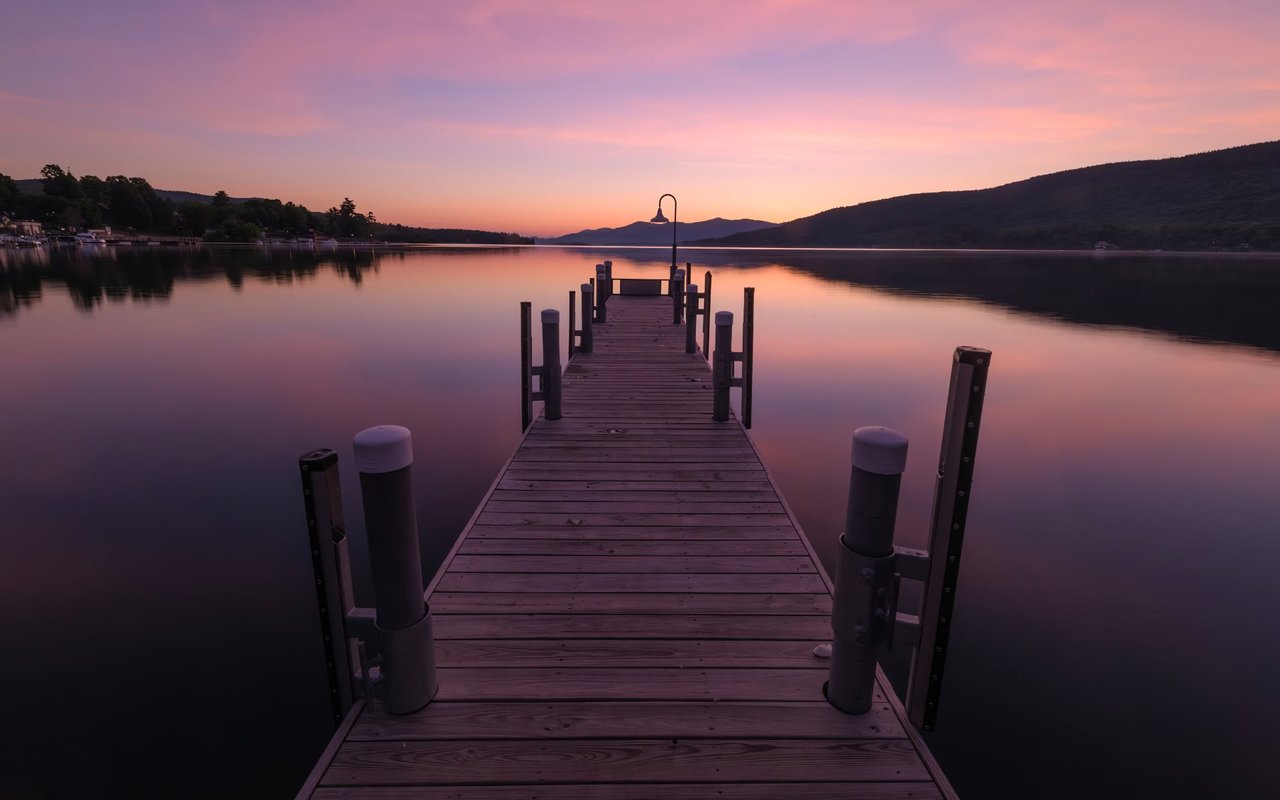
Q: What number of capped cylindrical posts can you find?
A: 11